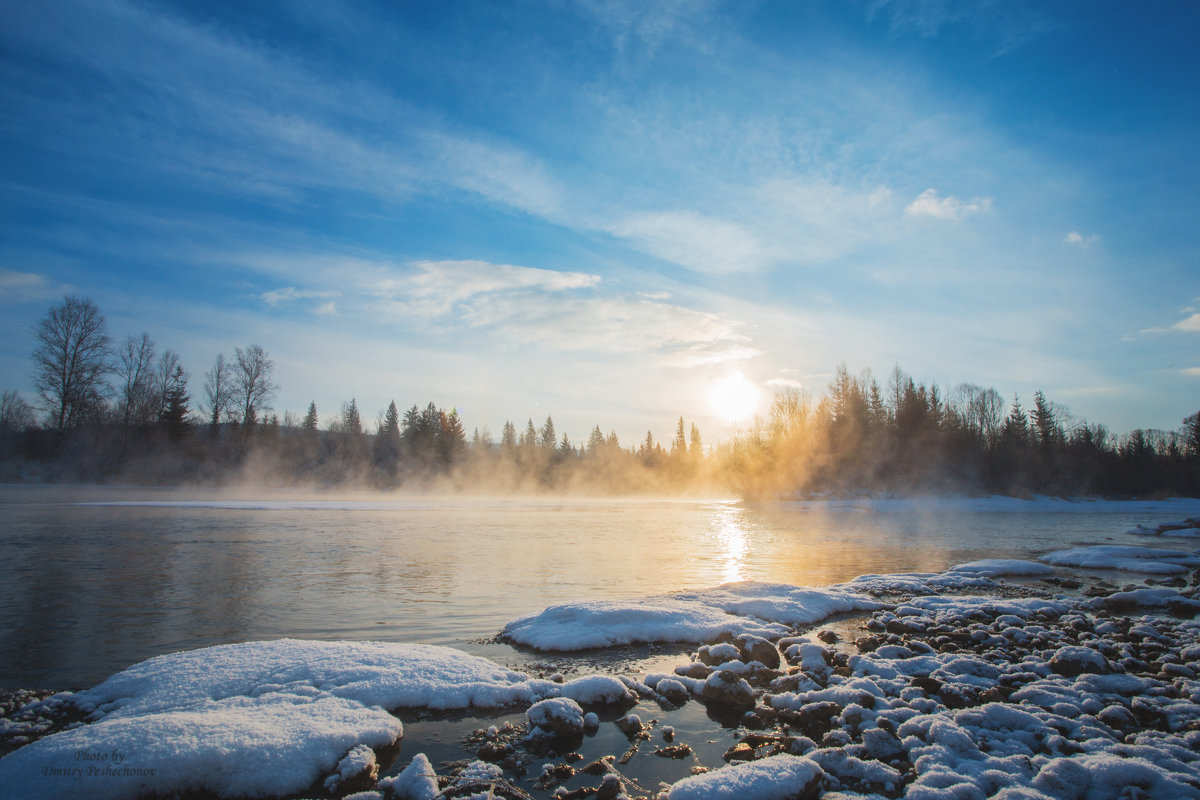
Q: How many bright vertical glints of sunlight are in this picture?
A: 1